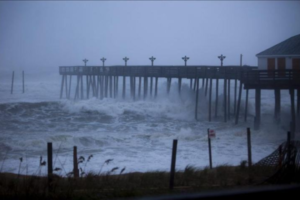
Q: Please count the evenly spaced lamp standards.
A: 6